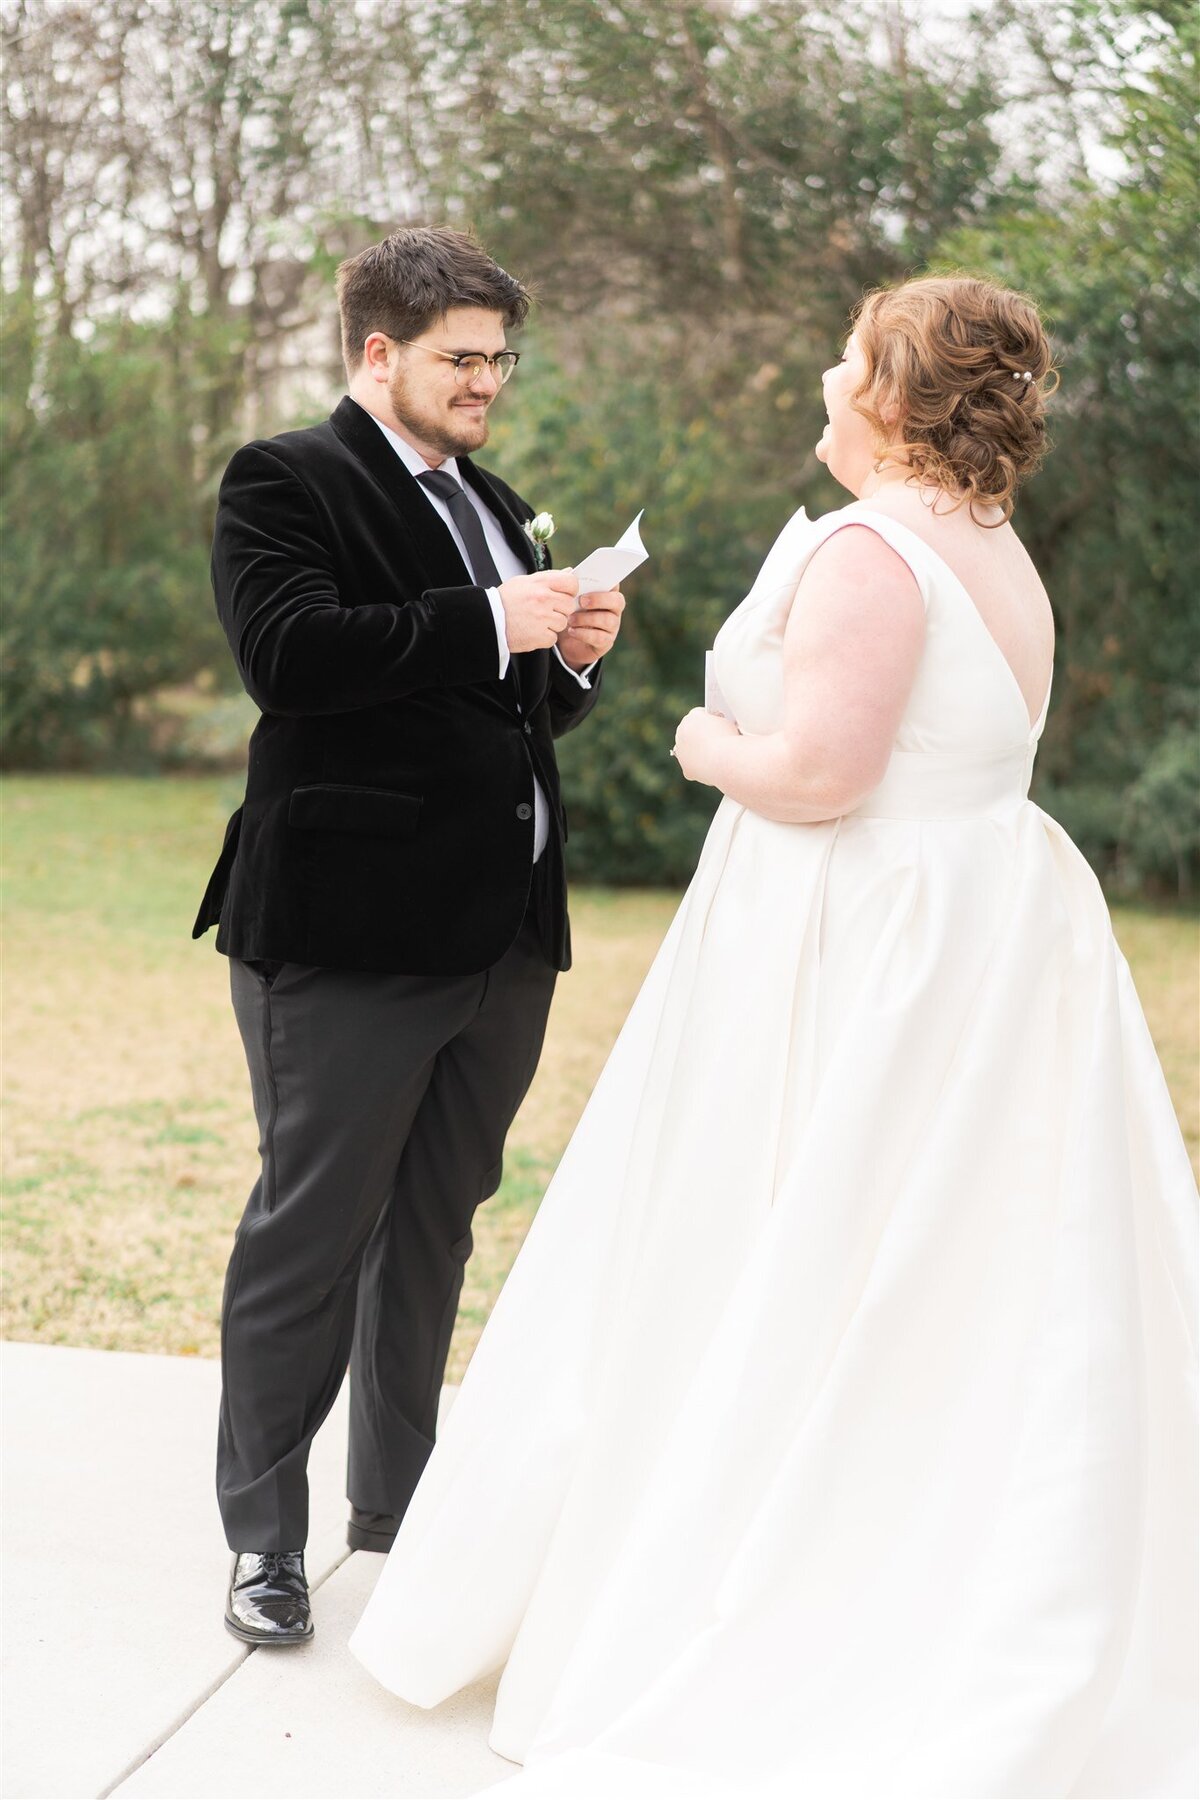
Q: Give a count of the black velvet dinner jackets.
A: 1